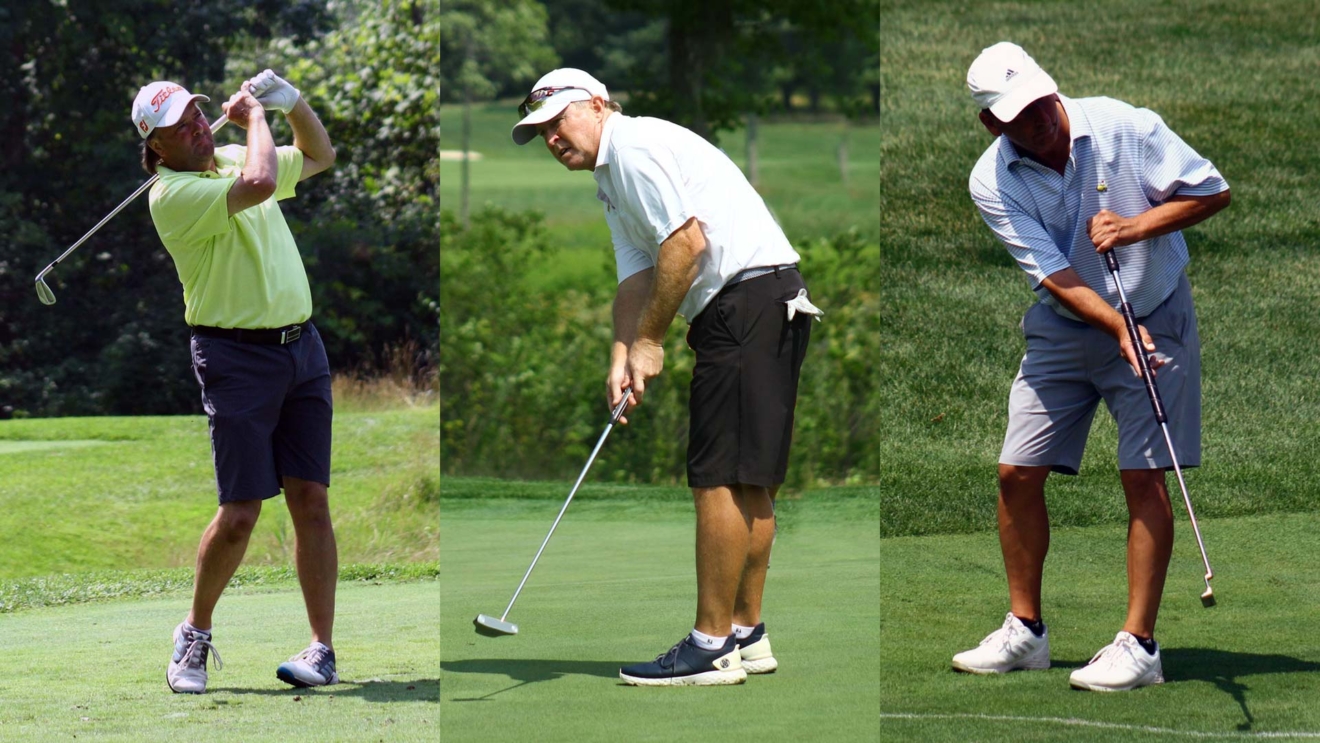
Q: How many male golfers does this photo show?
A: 3